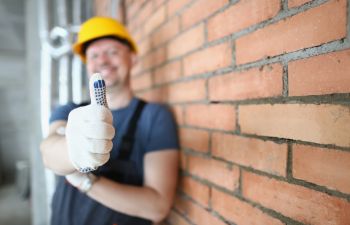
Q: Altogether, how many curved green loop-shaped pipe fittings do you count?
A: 0